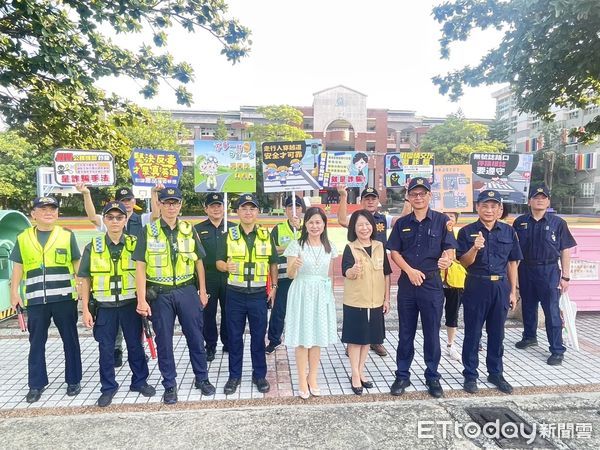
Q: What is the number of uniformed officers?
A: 11